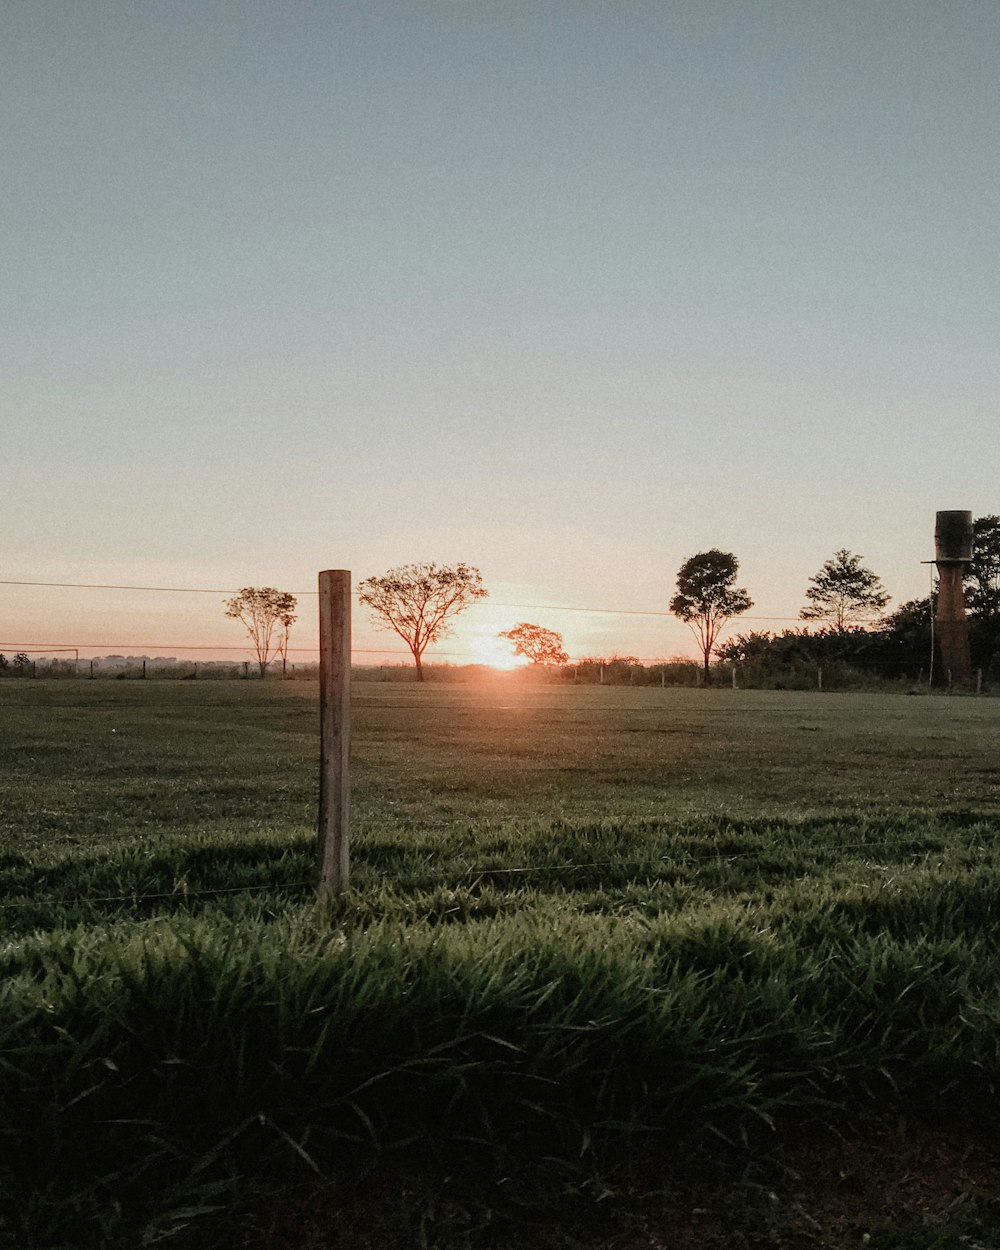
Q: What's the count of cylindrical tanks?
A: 1